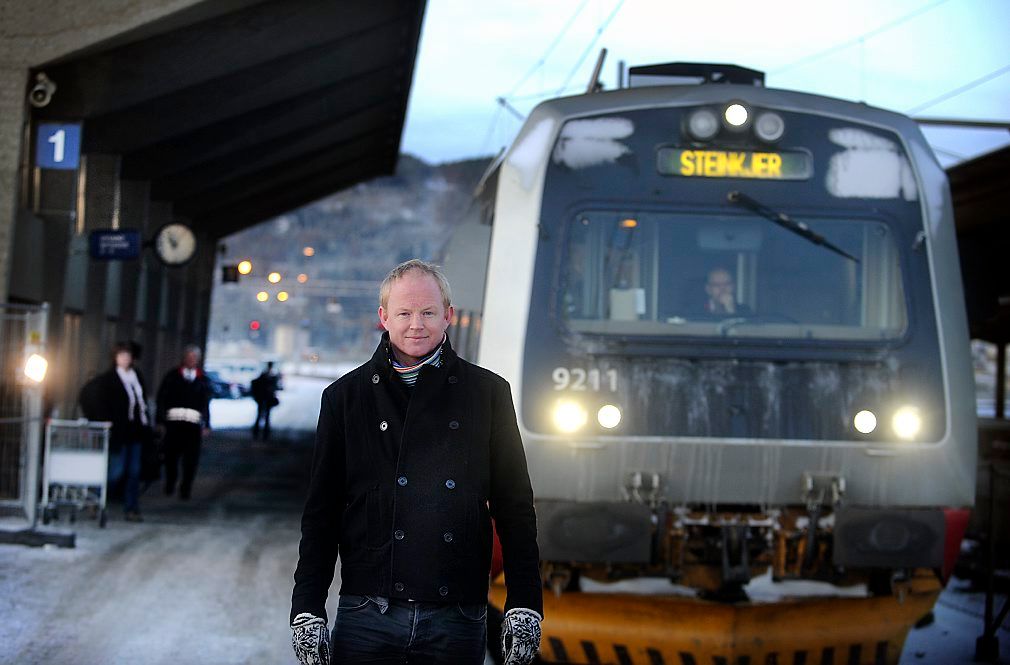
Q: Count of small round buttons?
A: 10